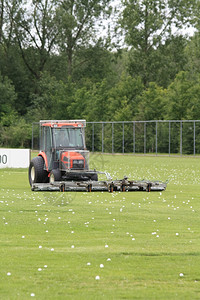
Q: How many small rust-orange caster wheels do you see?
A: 5